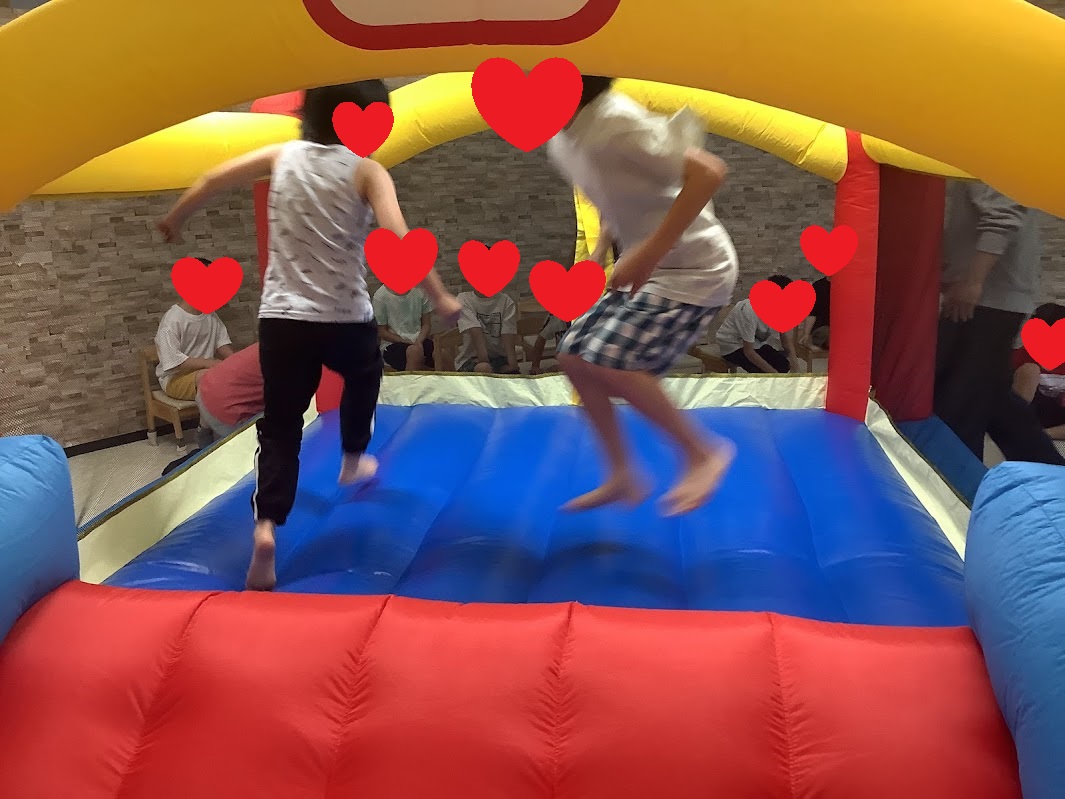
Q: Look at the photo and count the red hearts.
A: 9